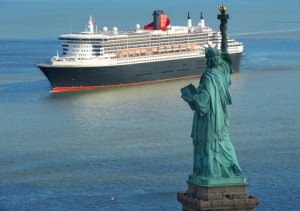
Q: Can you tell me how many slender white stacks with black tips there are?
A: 2